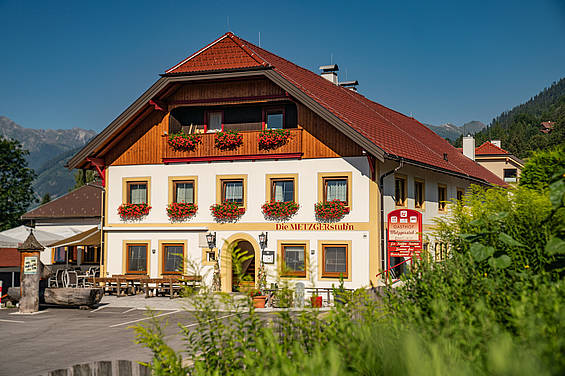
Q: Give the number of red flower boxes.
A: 8